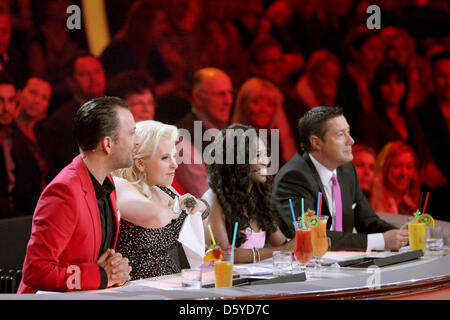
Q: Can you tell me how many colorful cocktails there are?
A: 4